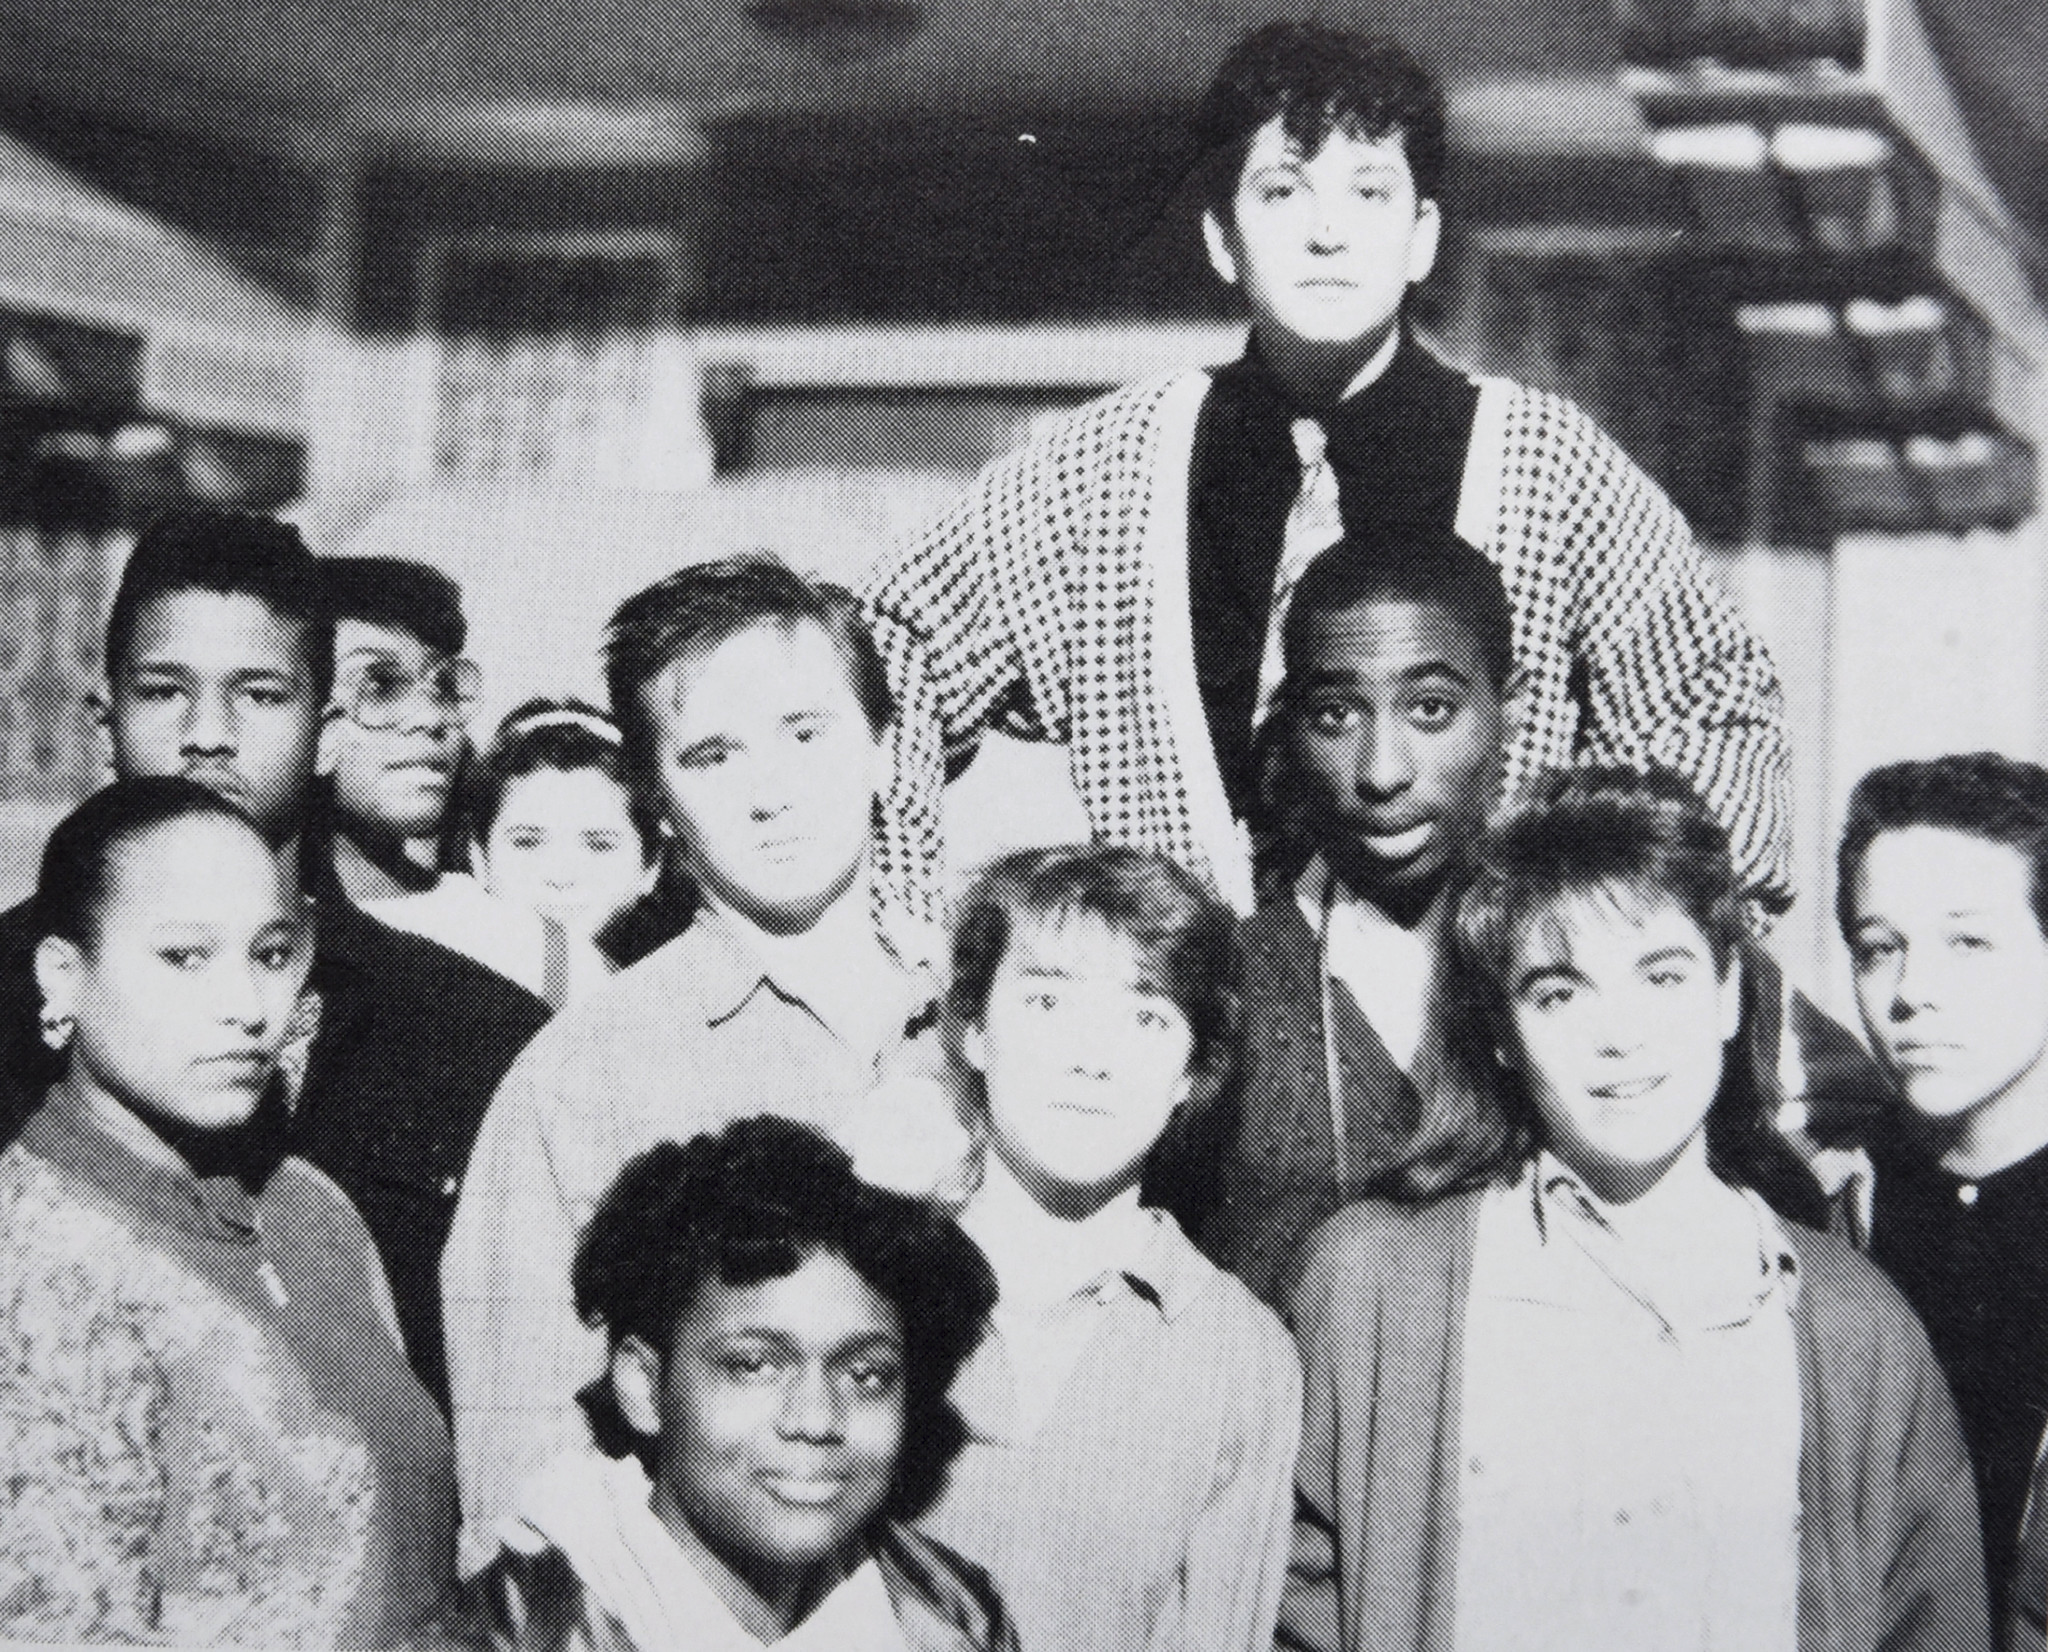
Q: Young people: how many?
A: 11